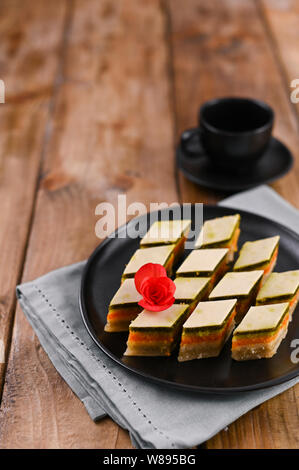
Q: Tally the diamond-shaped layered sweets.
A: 12